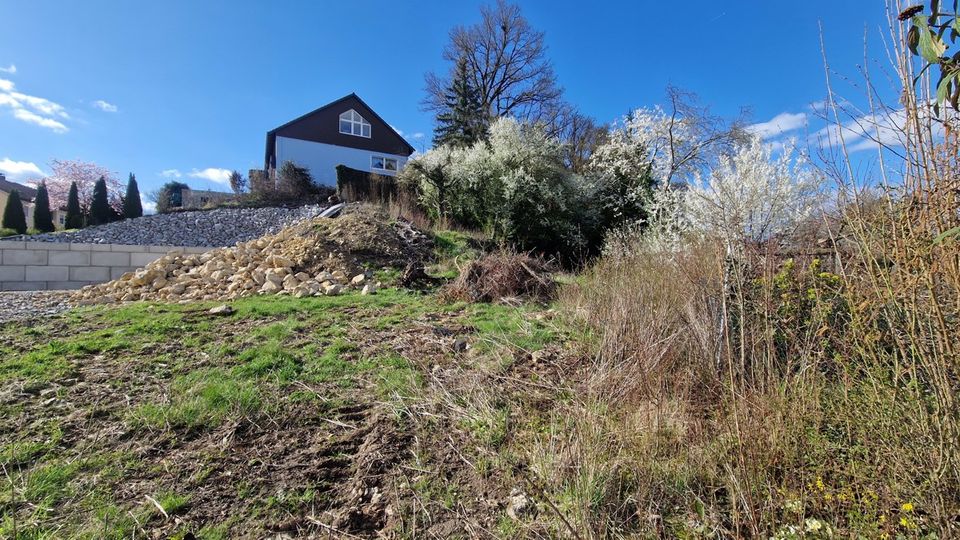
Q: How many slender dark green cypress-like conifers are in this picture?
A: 5